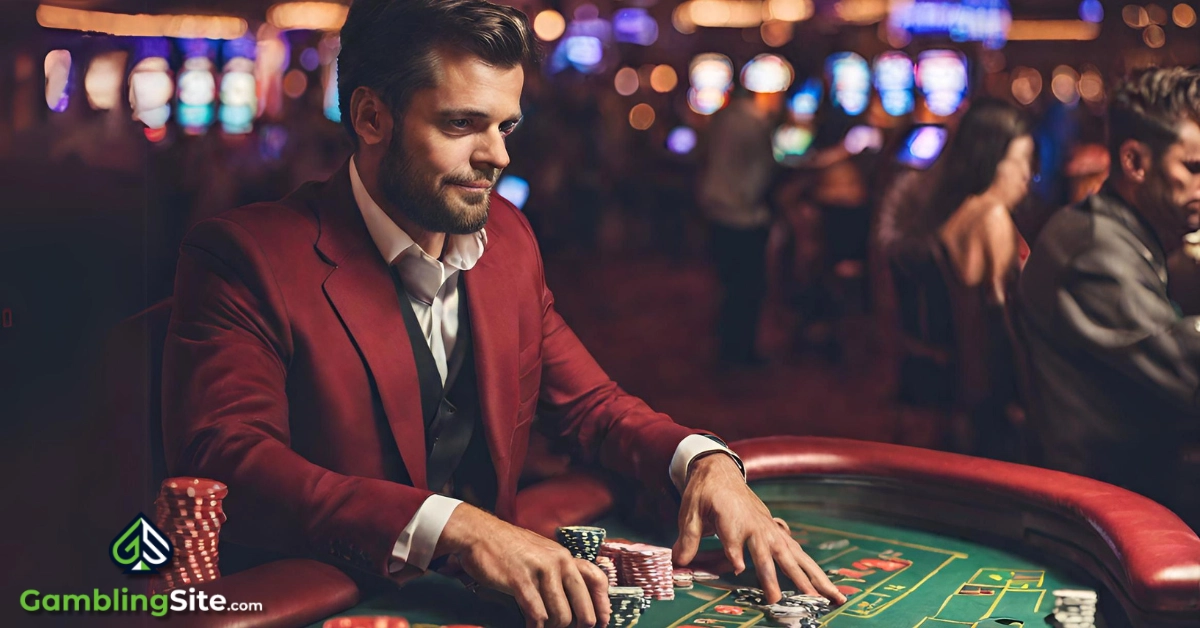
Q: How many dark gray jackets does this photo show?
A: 1